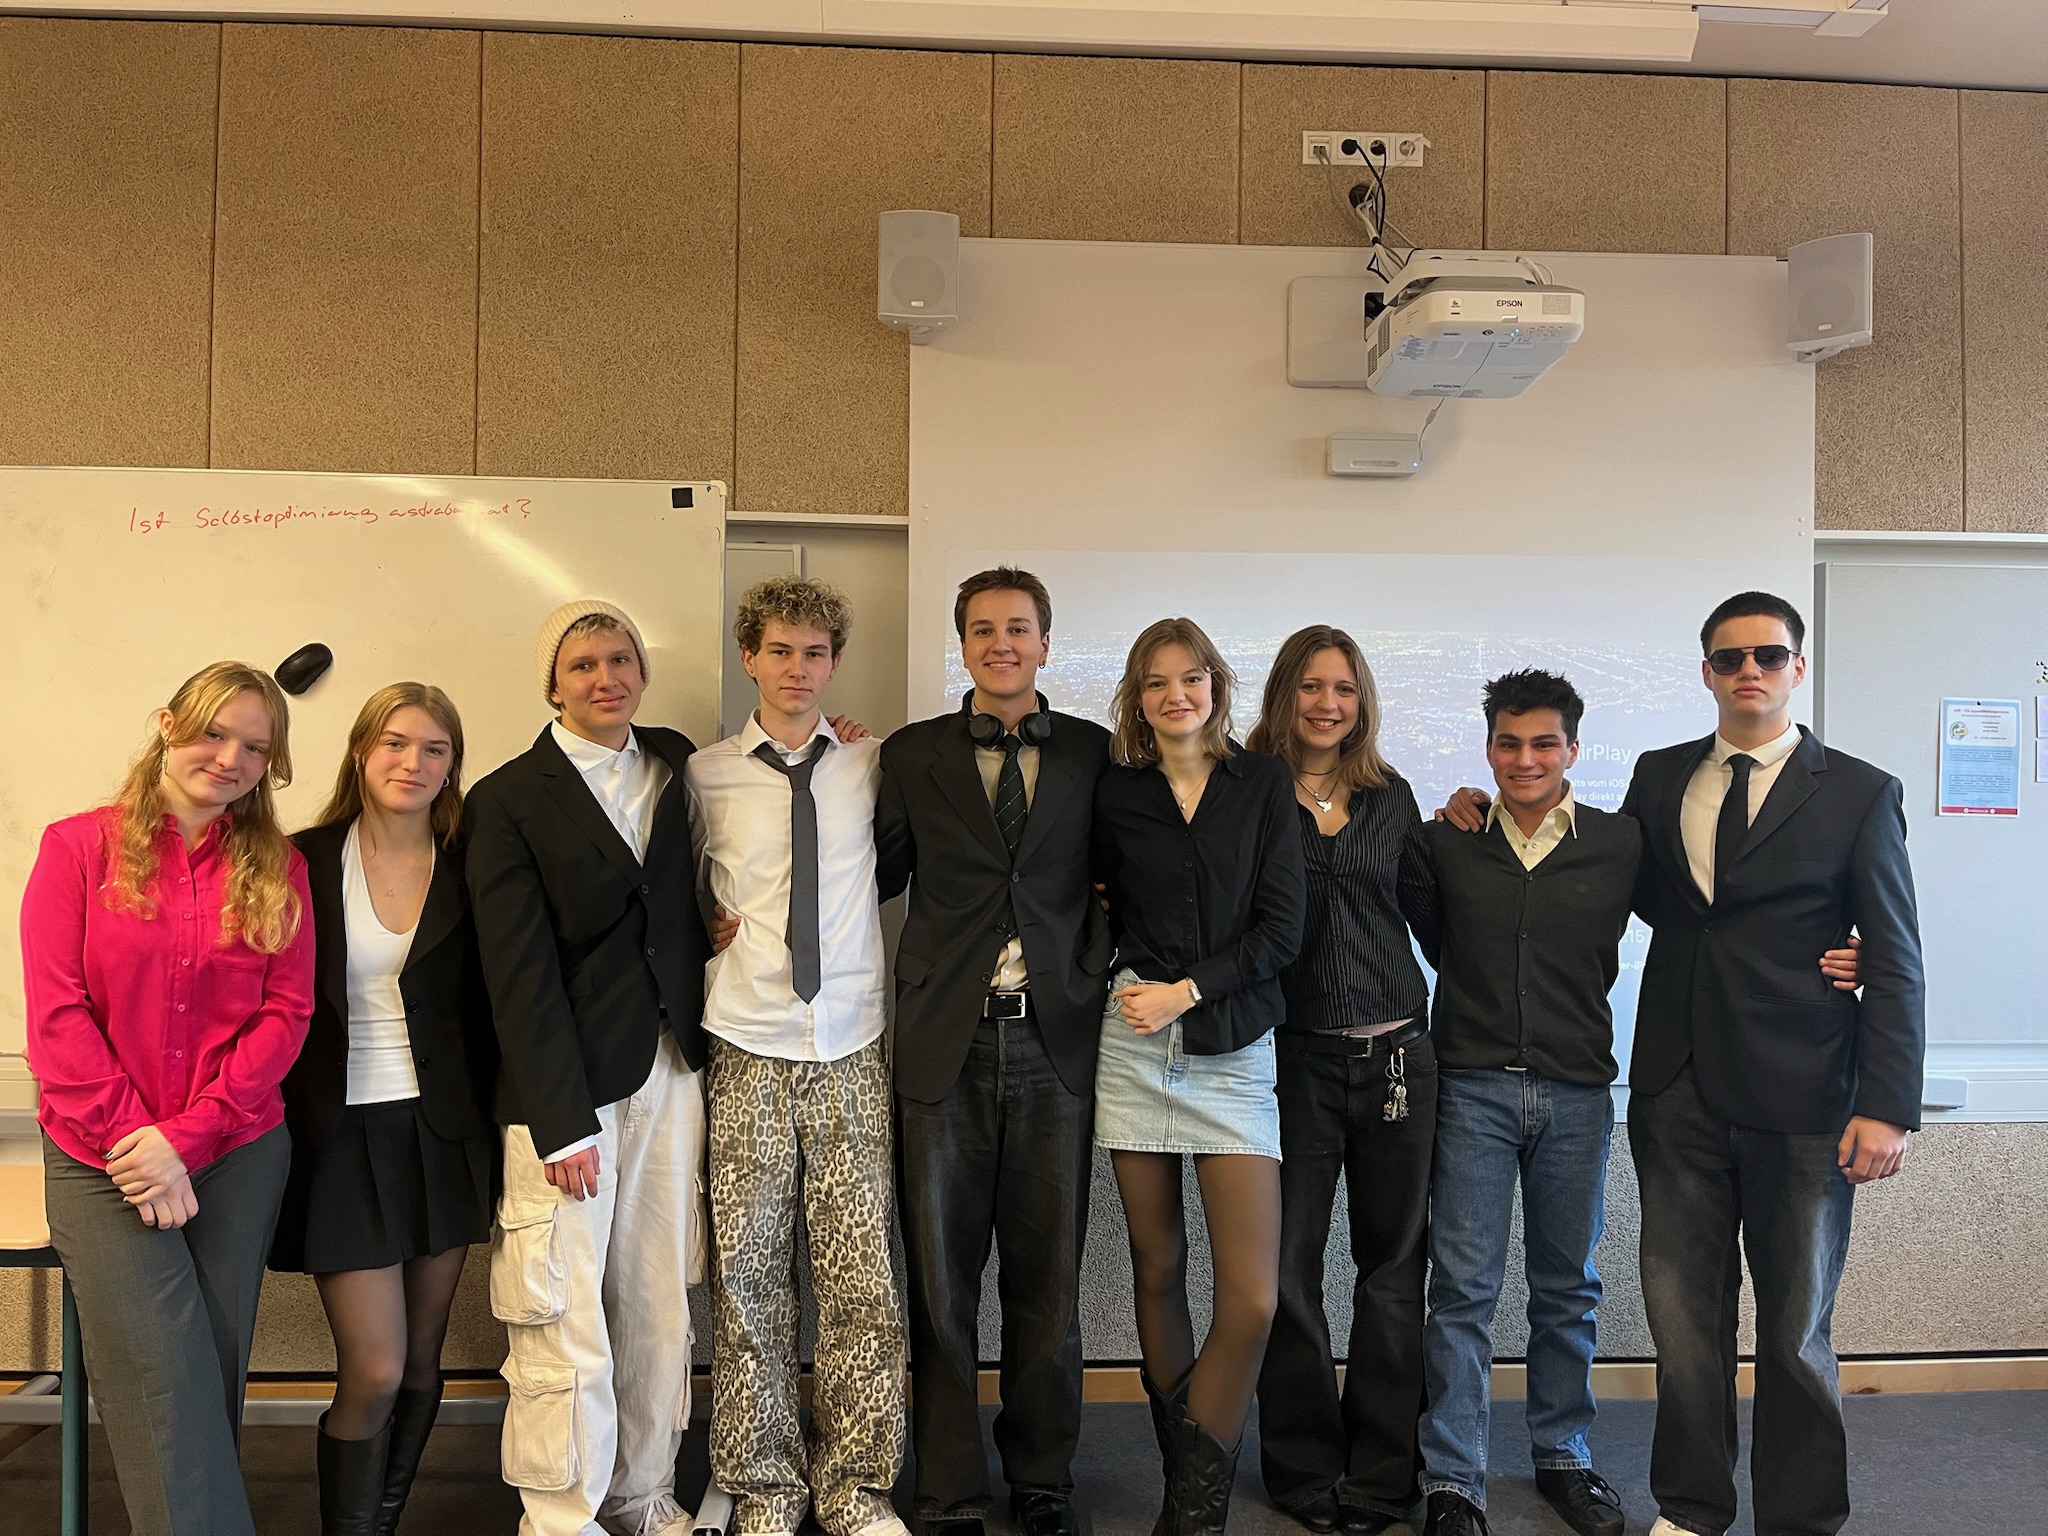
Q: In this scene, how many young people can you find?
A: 9